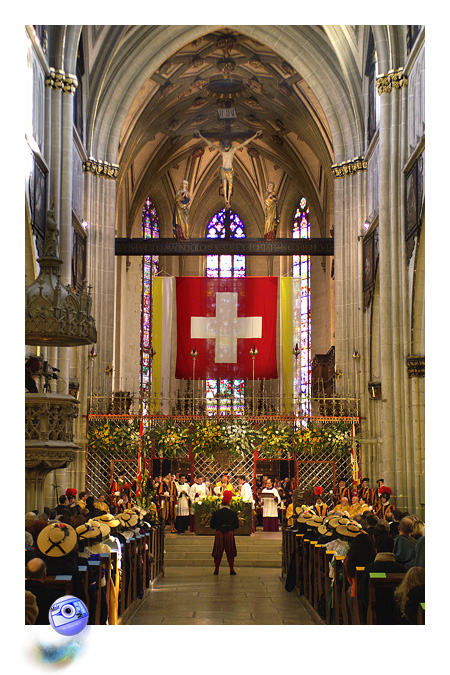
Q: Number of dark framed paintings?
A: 4